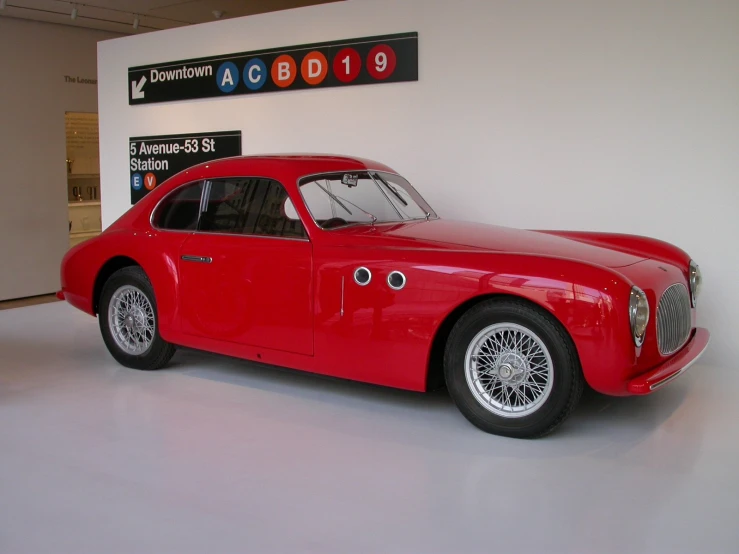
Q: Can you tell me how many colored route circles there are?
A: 8